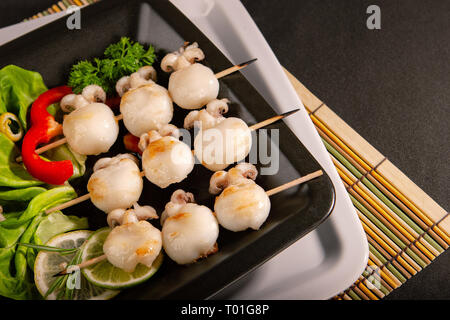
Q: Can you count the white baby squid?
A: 9